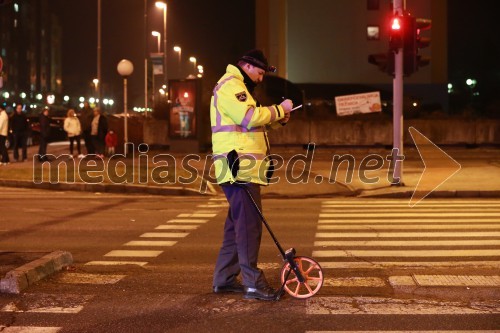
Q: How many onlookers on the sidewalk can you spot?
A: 7